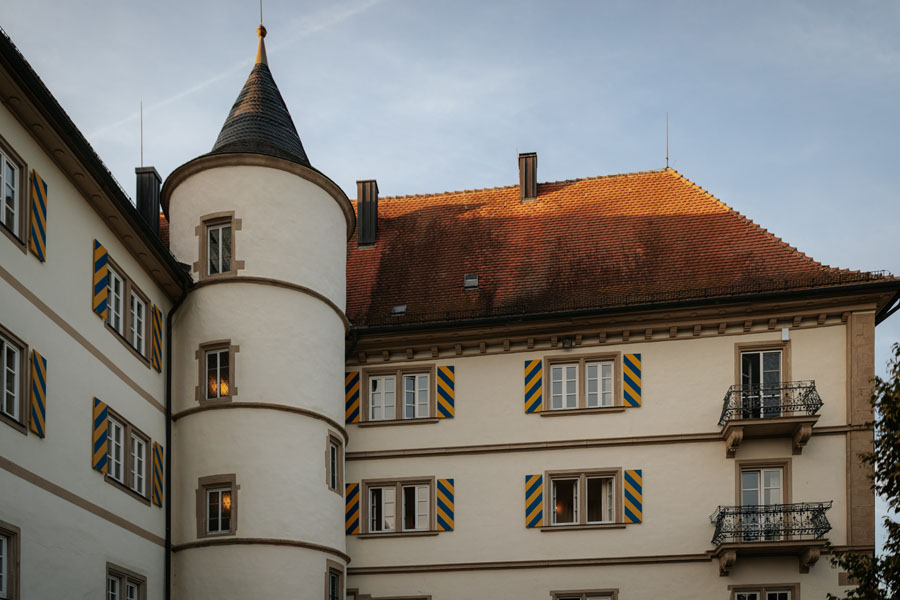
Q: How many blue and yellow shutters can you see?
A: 14